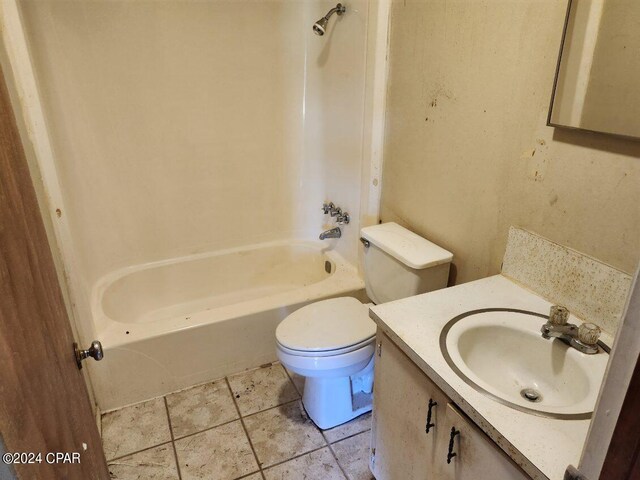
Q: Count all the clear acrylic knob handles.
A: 2